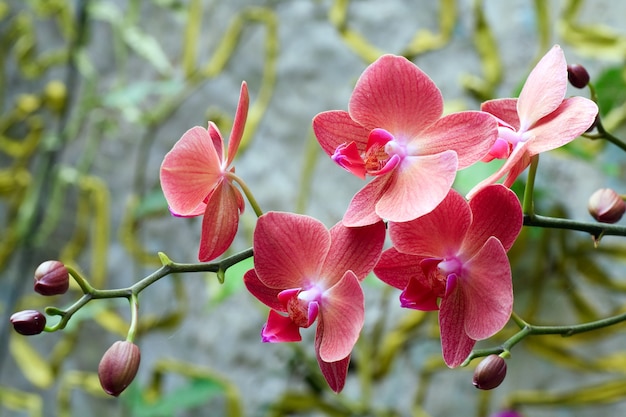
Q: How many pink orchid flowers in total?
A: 5